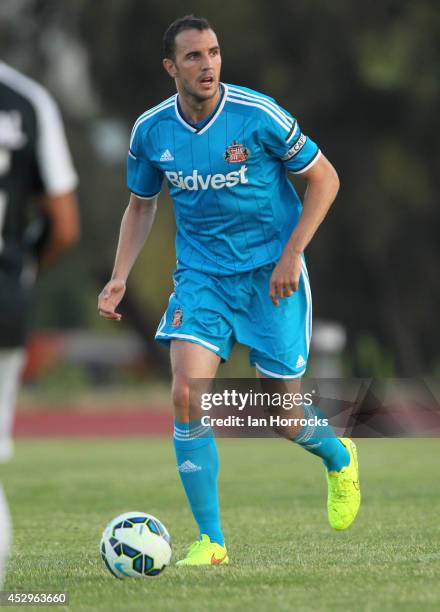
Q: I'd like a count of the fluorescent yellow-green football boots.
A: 2